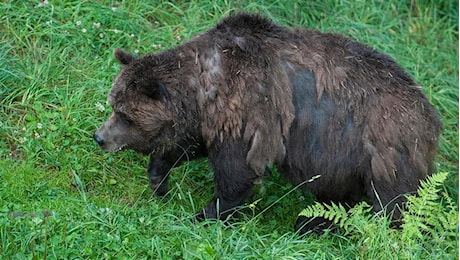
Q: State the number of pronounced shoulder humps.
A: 1